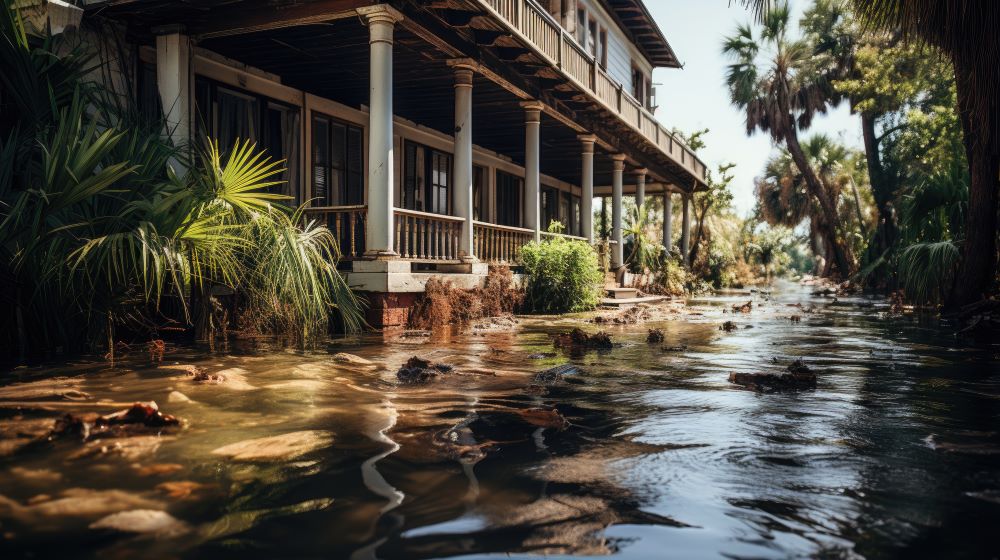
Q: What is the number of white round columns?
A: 8